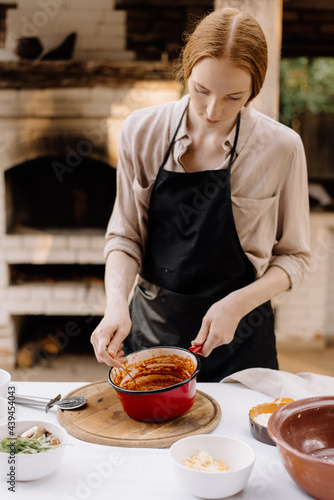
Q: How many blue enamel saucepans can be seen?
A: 0